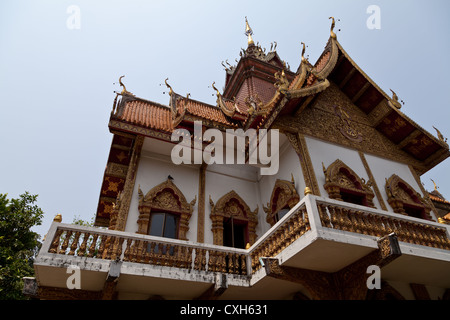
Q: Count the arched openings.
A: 5